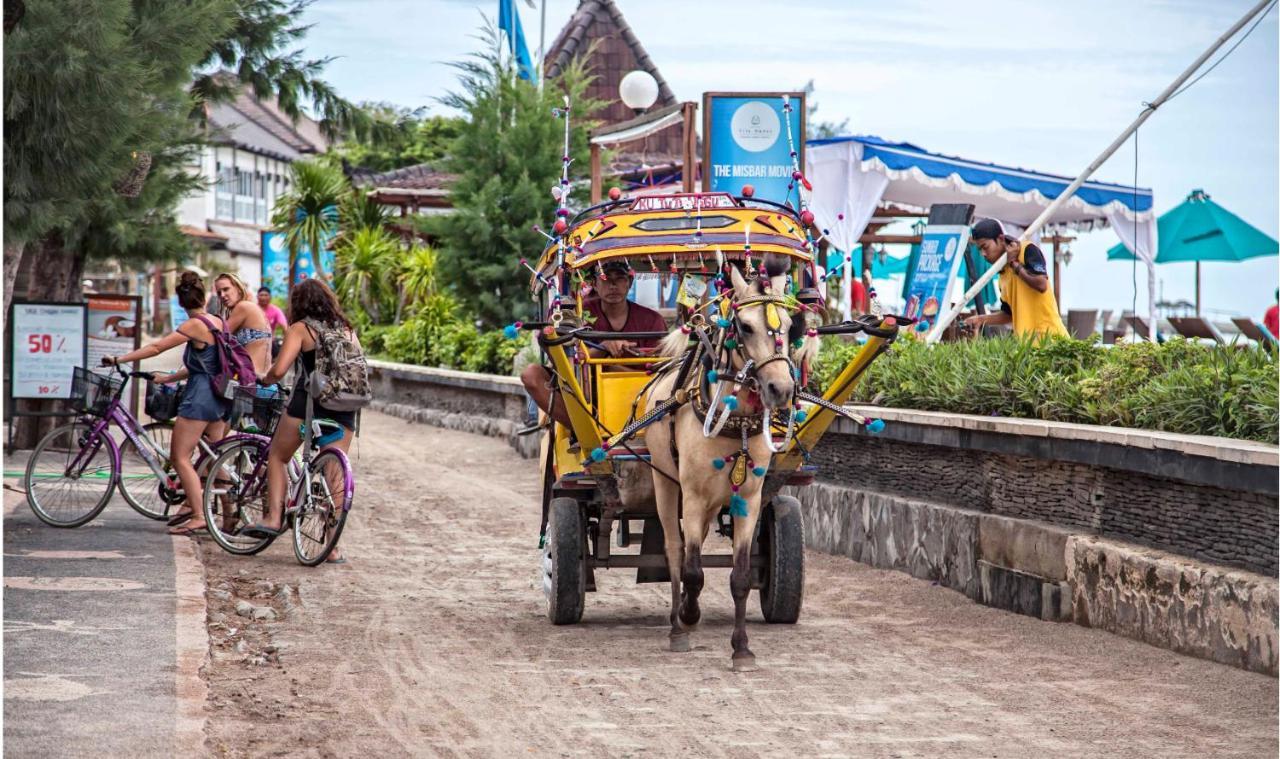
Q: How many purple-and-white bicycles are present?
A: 2